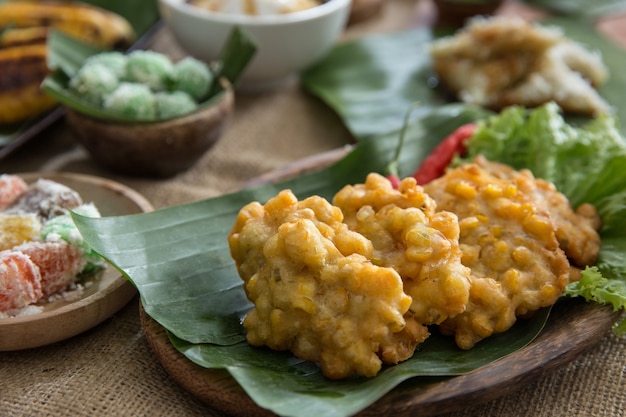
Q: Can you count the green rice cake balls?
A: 6